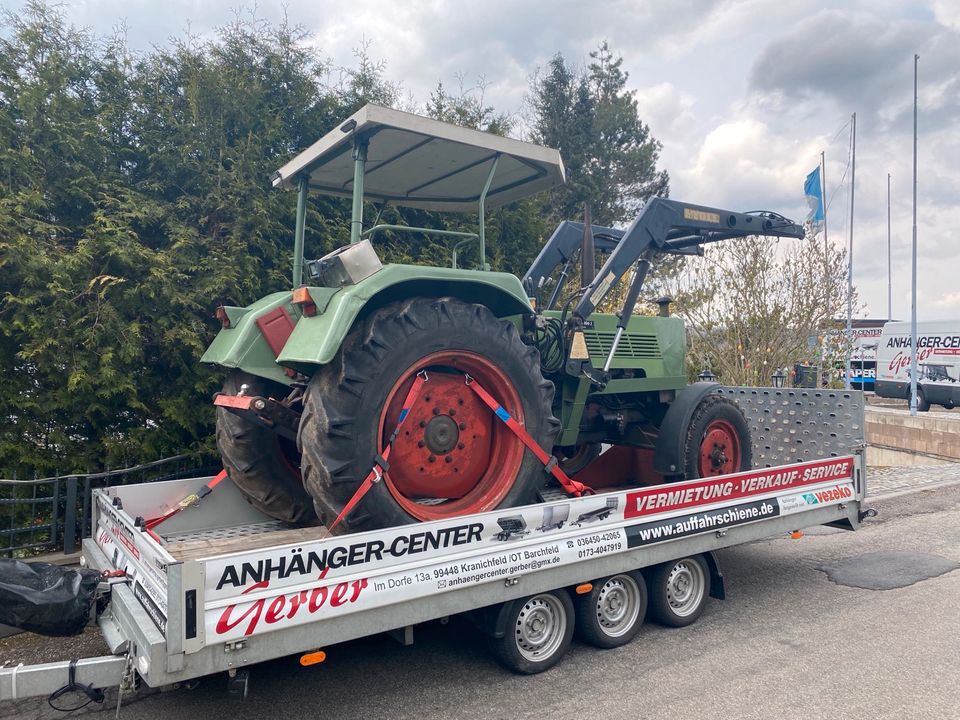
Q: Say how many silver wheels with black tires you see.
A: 3